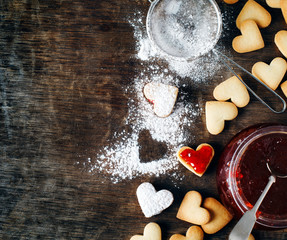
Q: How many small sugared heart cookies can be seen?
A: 2